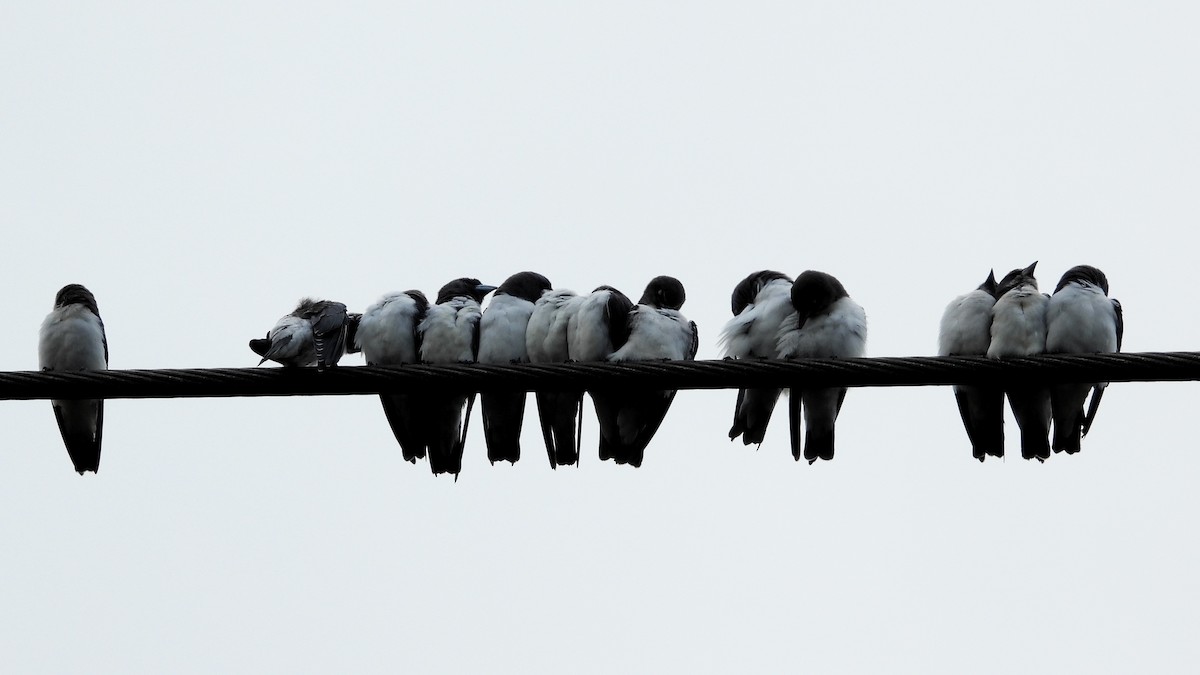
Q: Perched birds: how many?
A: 13